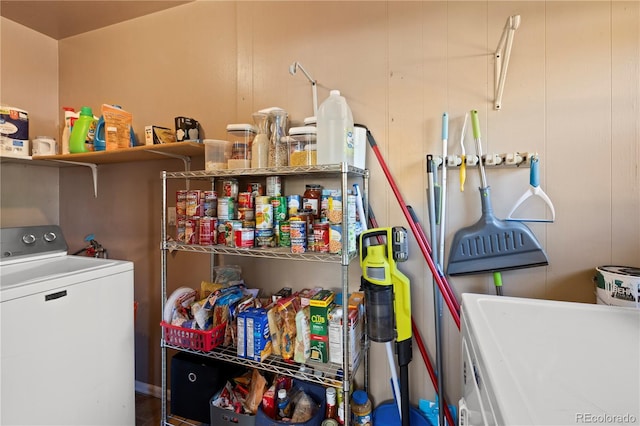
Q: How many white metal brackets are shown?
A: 4